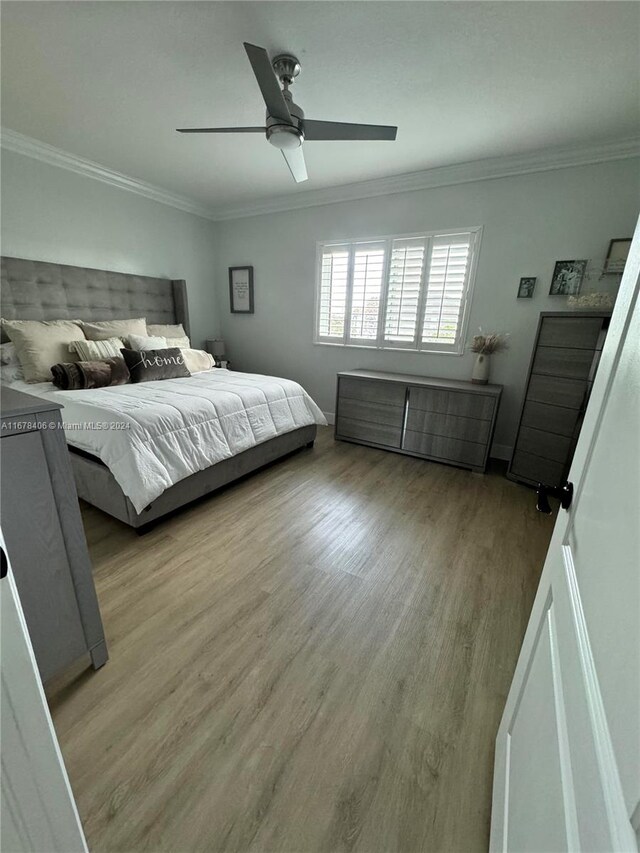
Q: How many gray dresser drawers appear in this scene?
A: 12